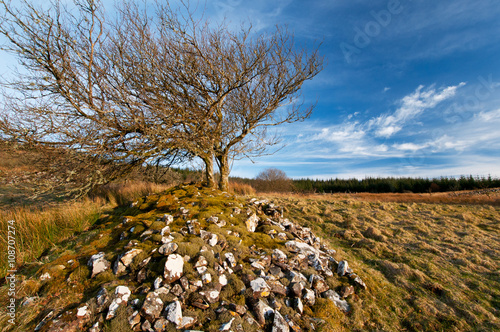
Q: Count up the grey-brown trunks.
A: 2